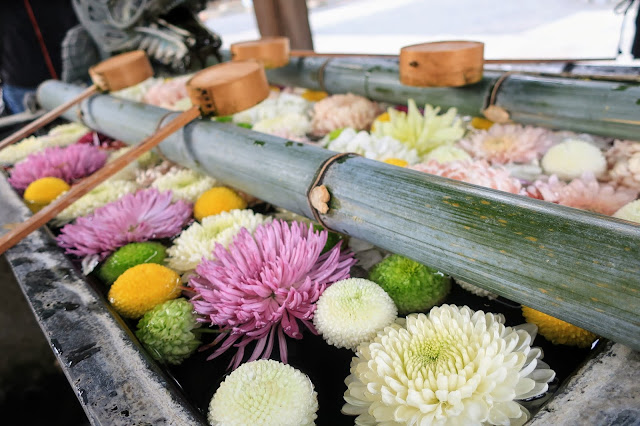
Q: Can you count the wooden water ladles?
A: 4